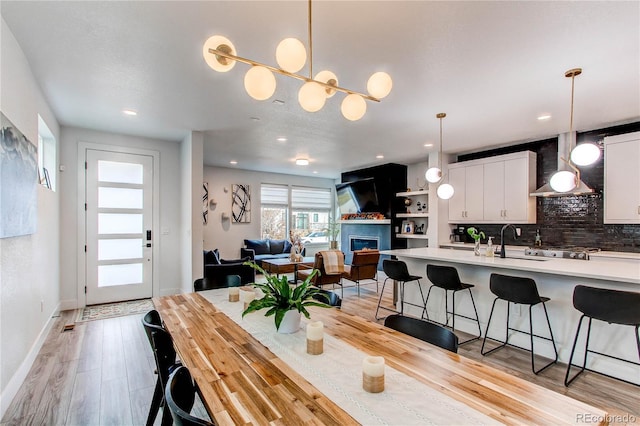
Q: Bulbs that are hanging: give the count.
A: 11